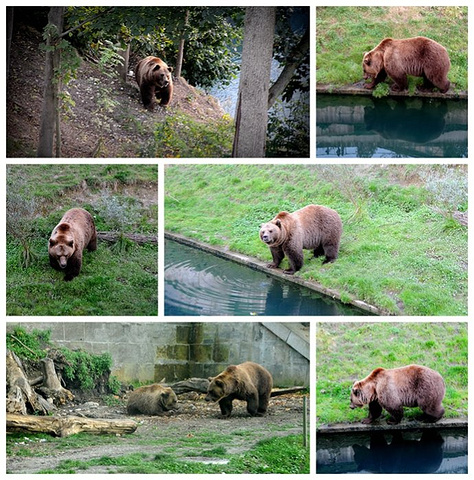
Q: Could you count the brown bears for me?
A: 7